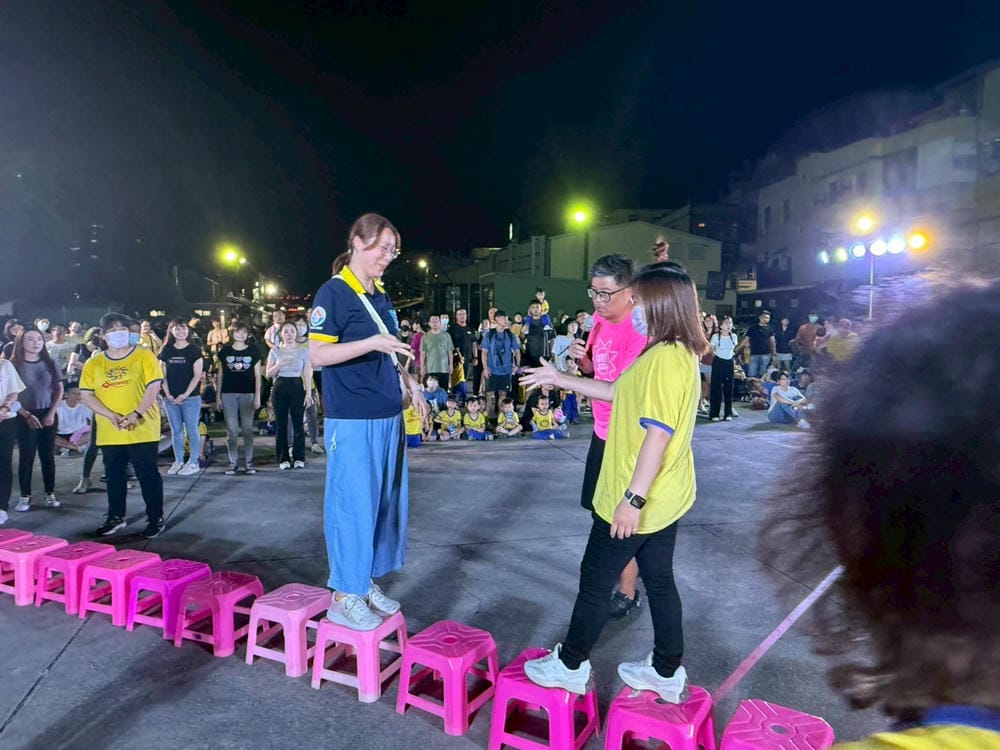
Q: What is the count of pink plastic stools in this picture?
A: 12